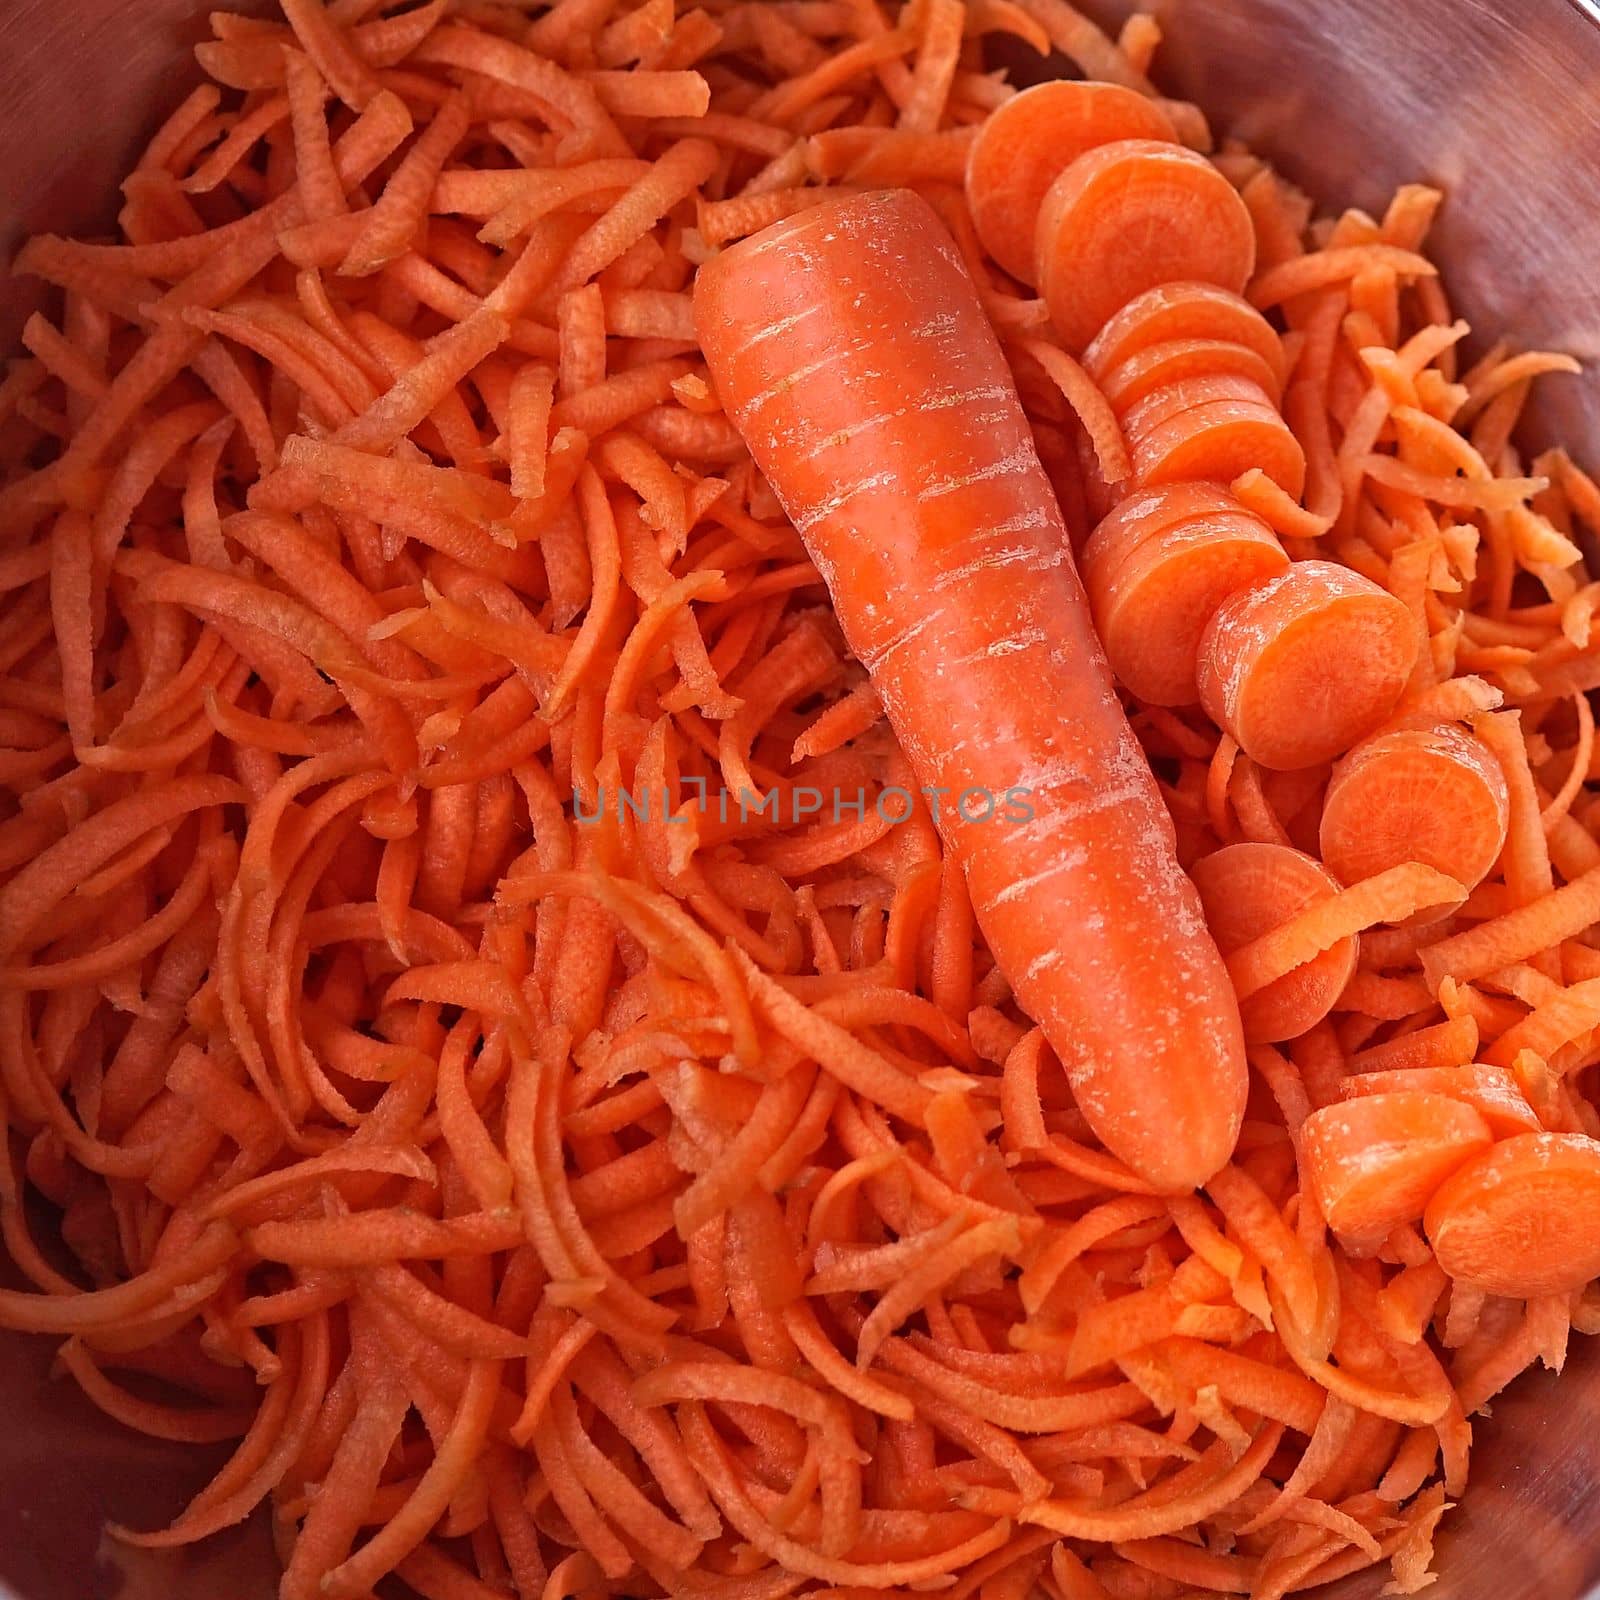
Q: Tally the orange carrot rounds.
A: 14